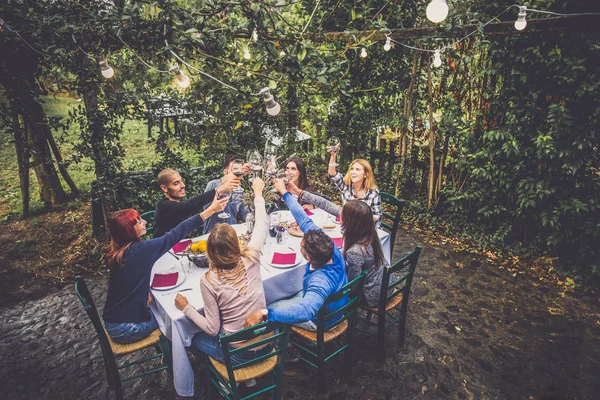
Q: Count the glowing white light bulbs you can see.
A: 10